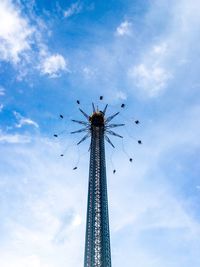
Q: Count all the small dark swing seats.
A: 11